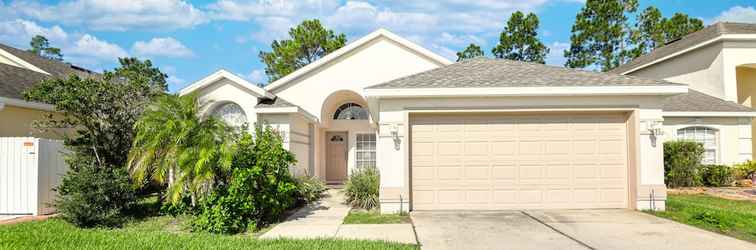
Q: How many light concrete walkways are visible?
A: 1